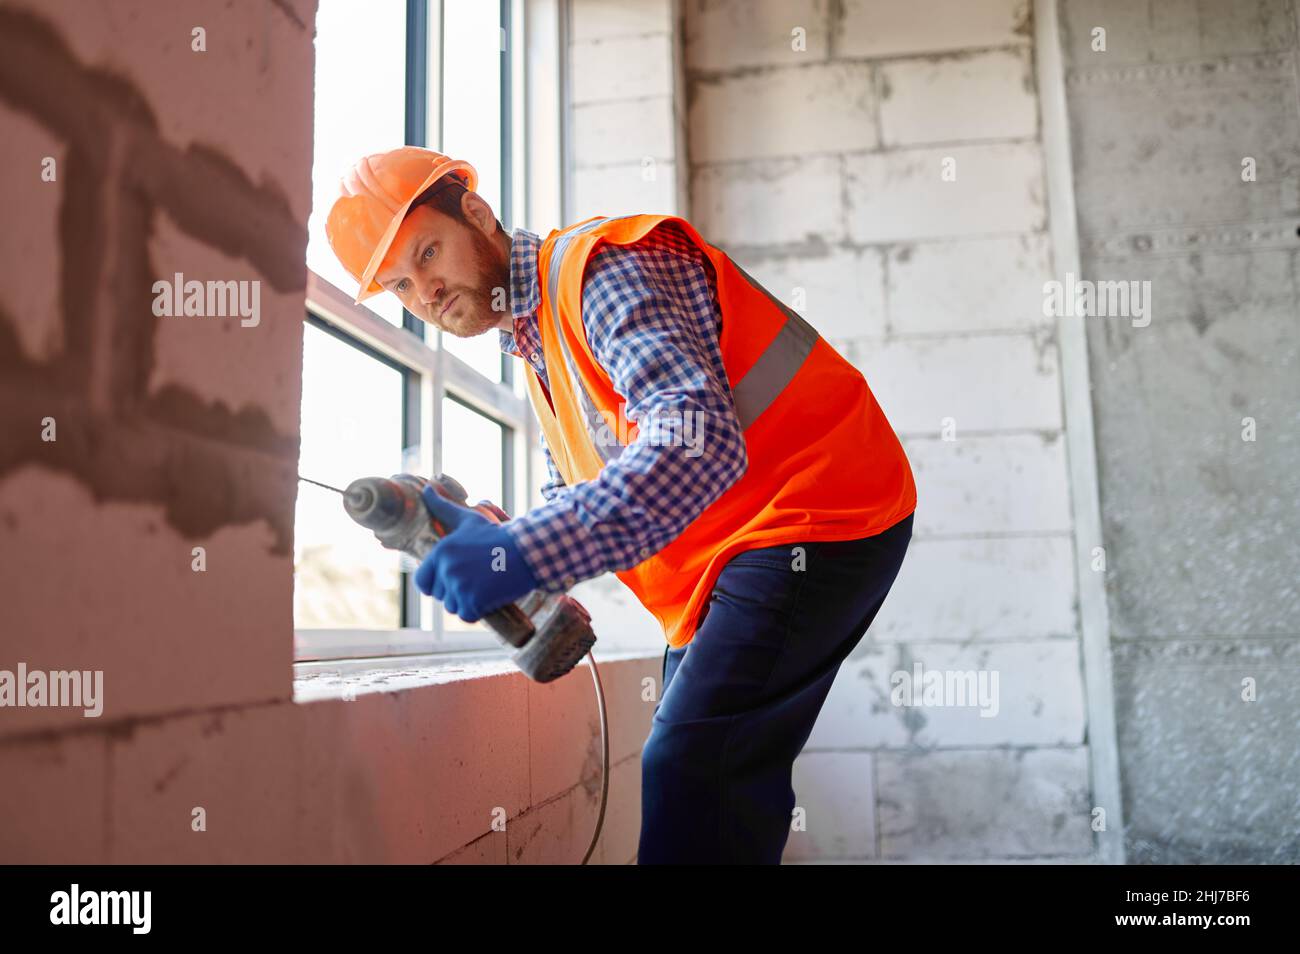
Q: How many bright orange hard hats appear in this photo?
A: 1